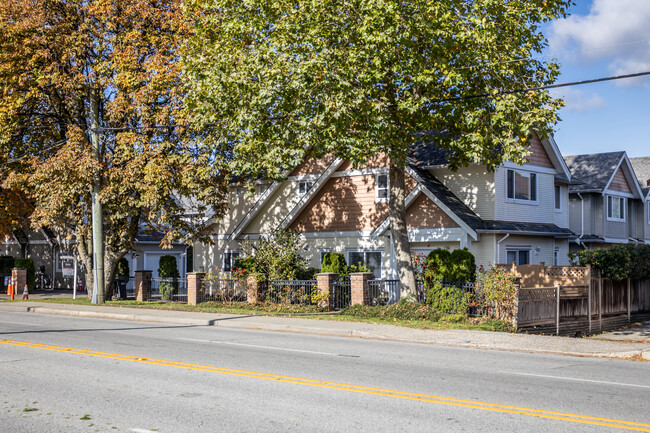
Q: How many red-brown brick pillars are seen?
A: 6